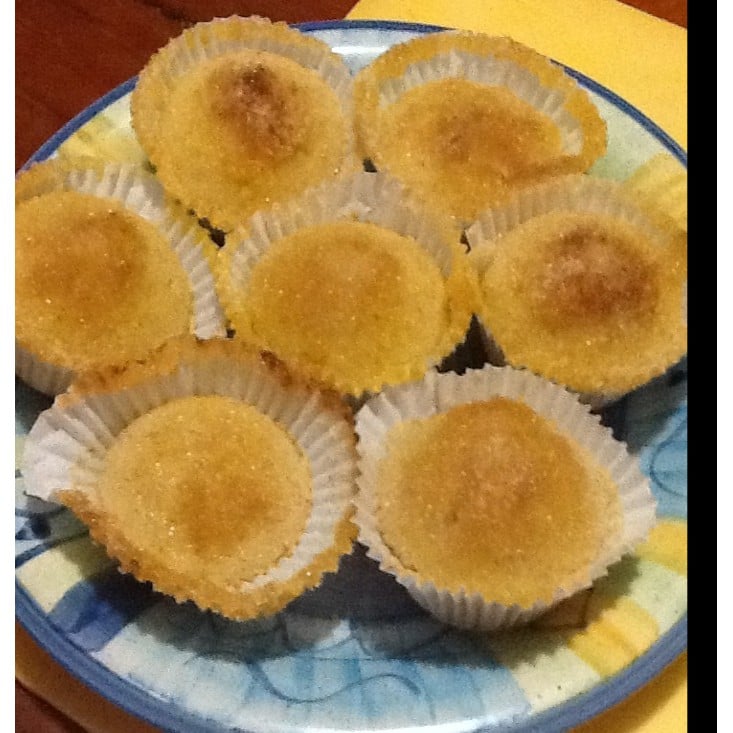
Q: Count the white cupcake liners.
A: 7